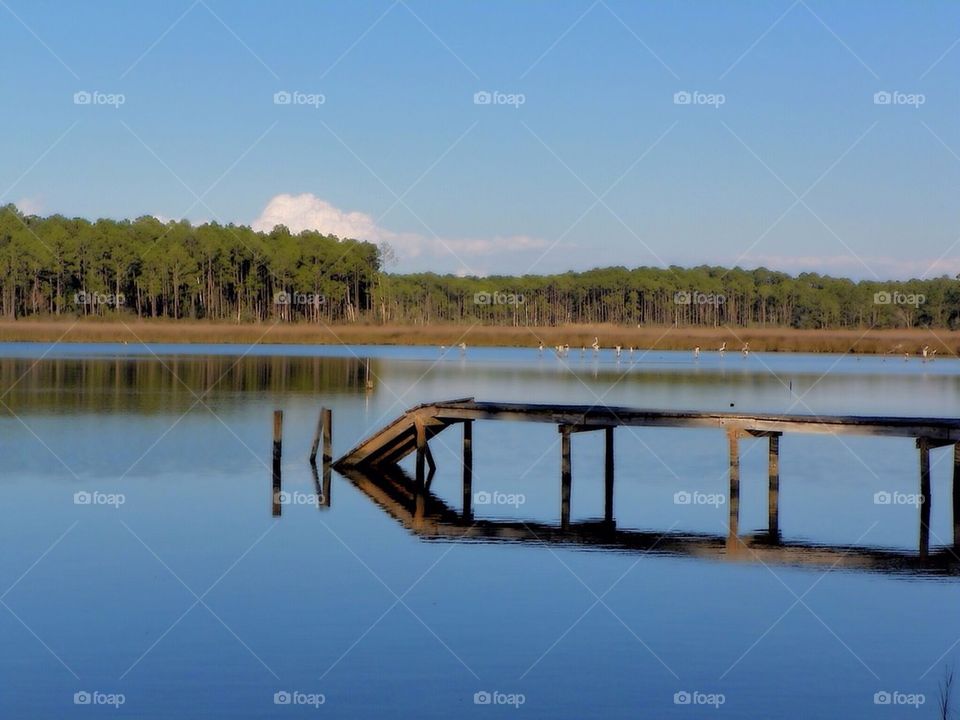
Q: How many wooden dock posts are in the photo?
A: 11